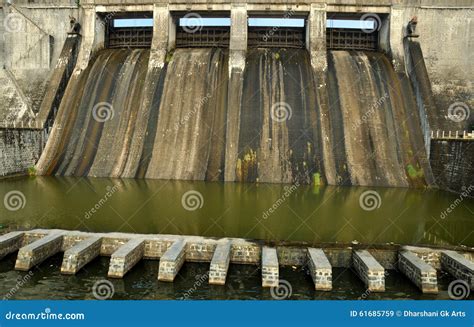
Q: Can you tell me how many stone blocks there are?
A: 11